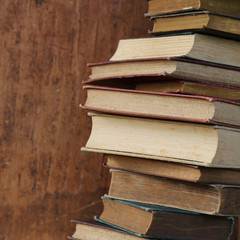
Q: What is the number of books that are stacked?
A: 11